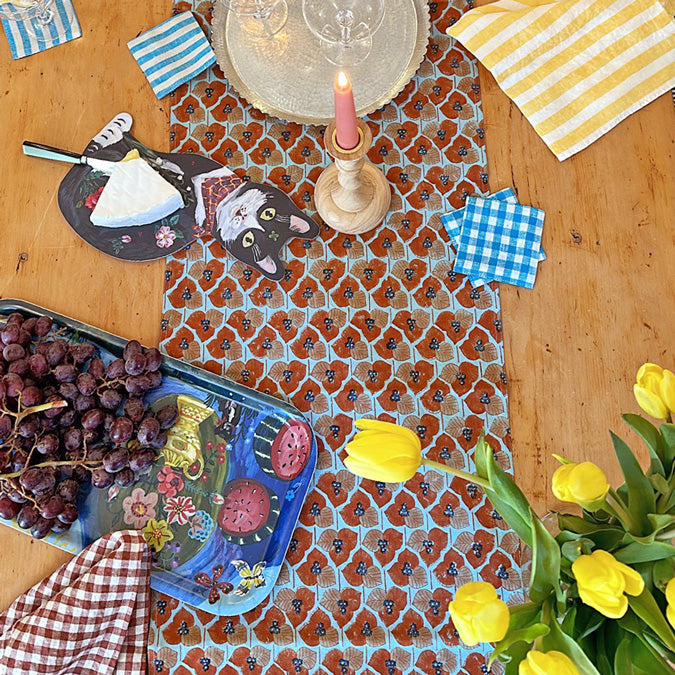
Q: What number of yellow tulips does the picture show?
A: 7